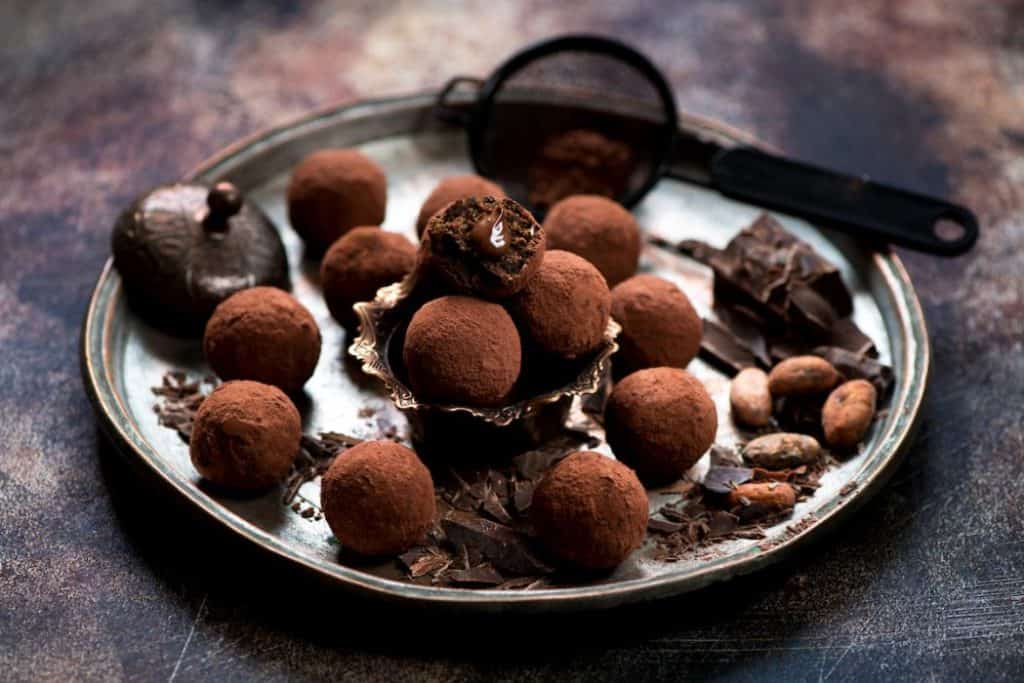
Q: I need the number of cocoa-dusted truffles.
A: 13